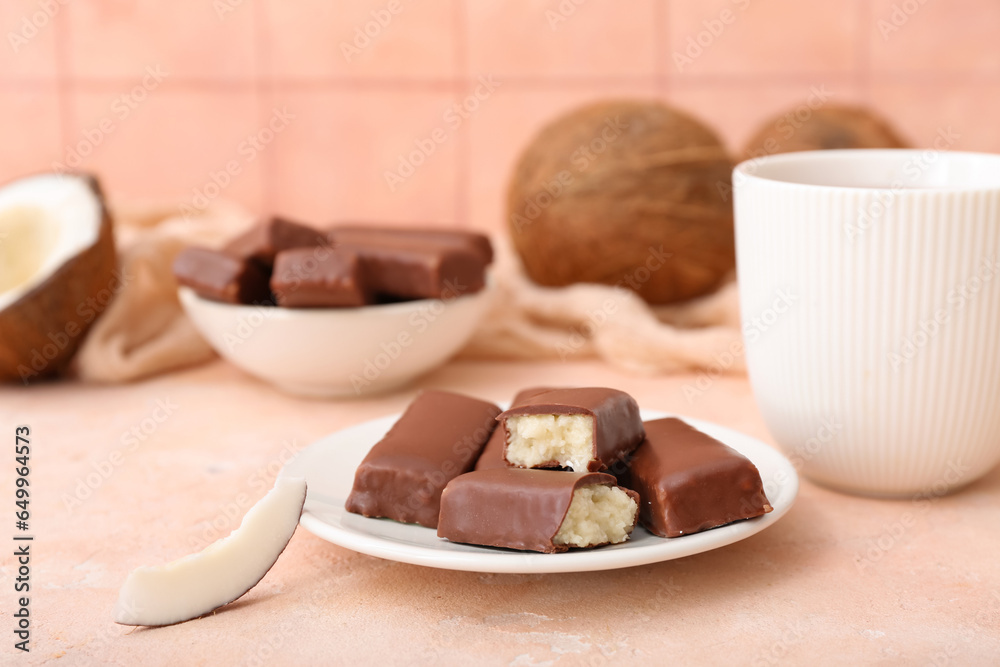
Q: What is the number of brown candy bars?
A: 10